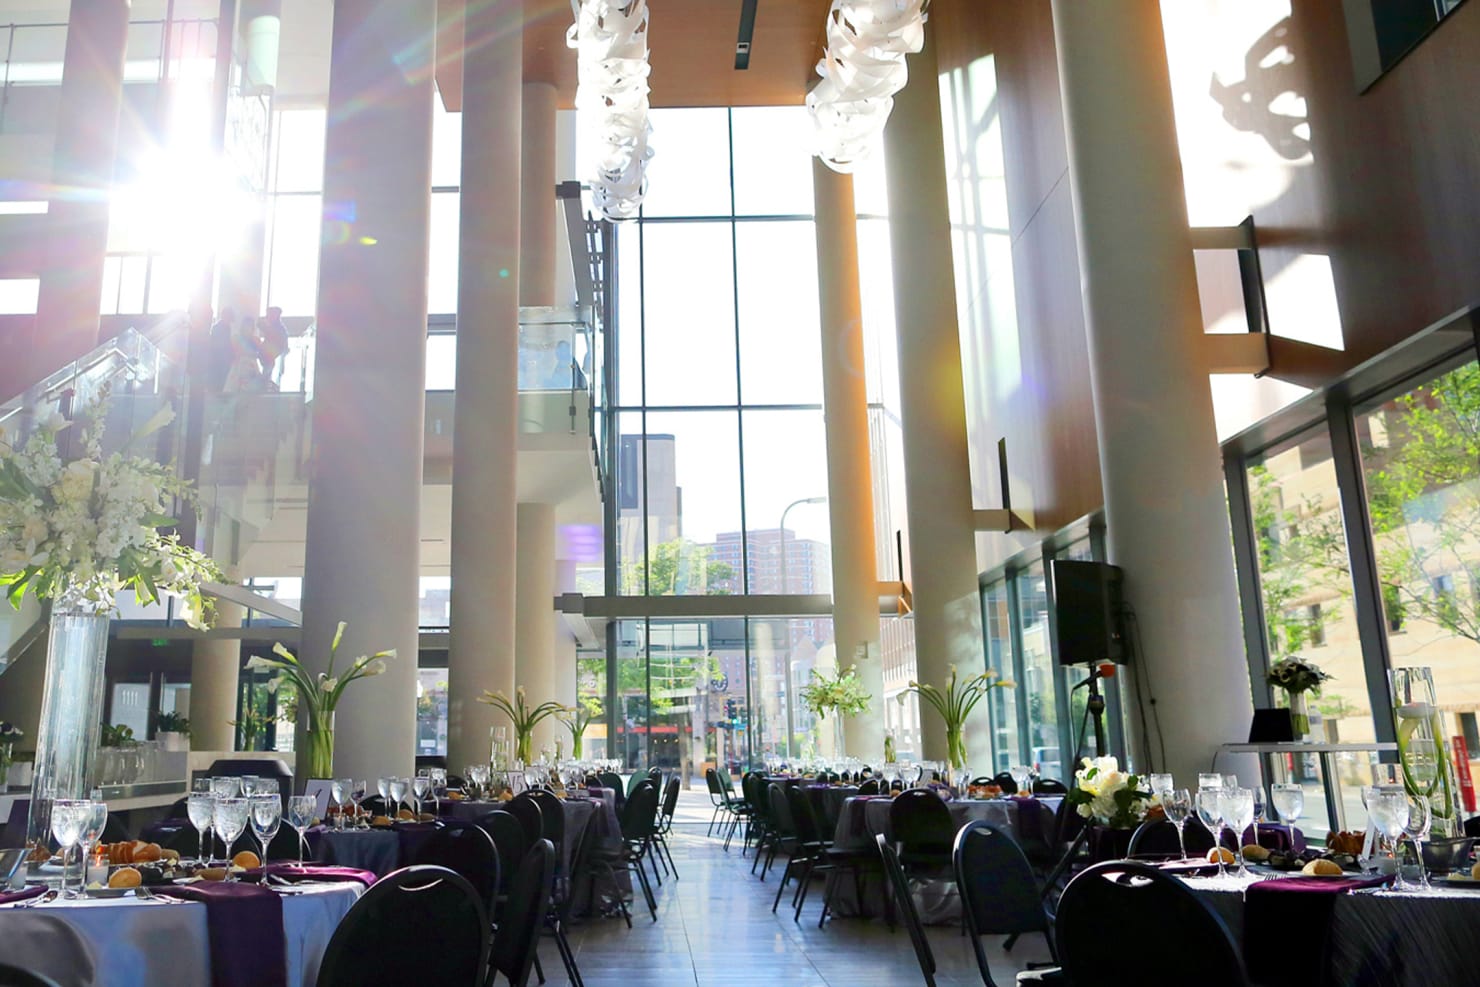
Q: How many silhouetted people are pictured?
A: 3